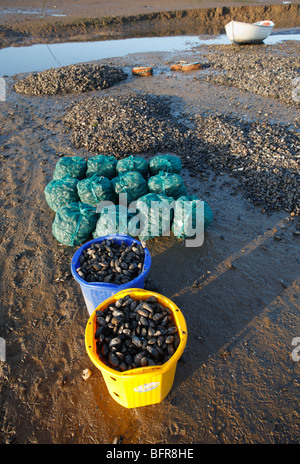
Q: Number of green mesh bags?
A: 12